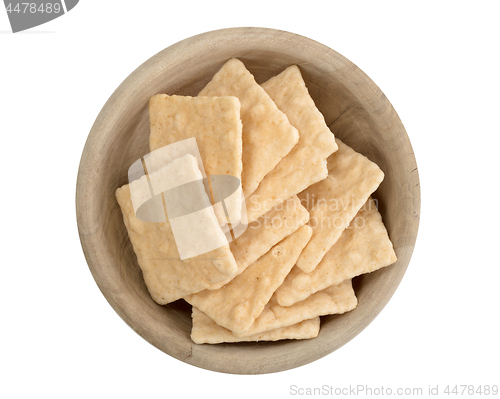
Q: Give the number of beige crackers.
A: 10